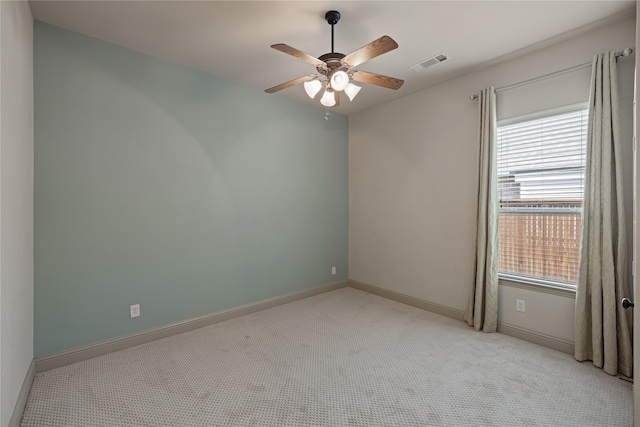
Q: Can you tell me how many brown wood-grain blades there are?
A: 5